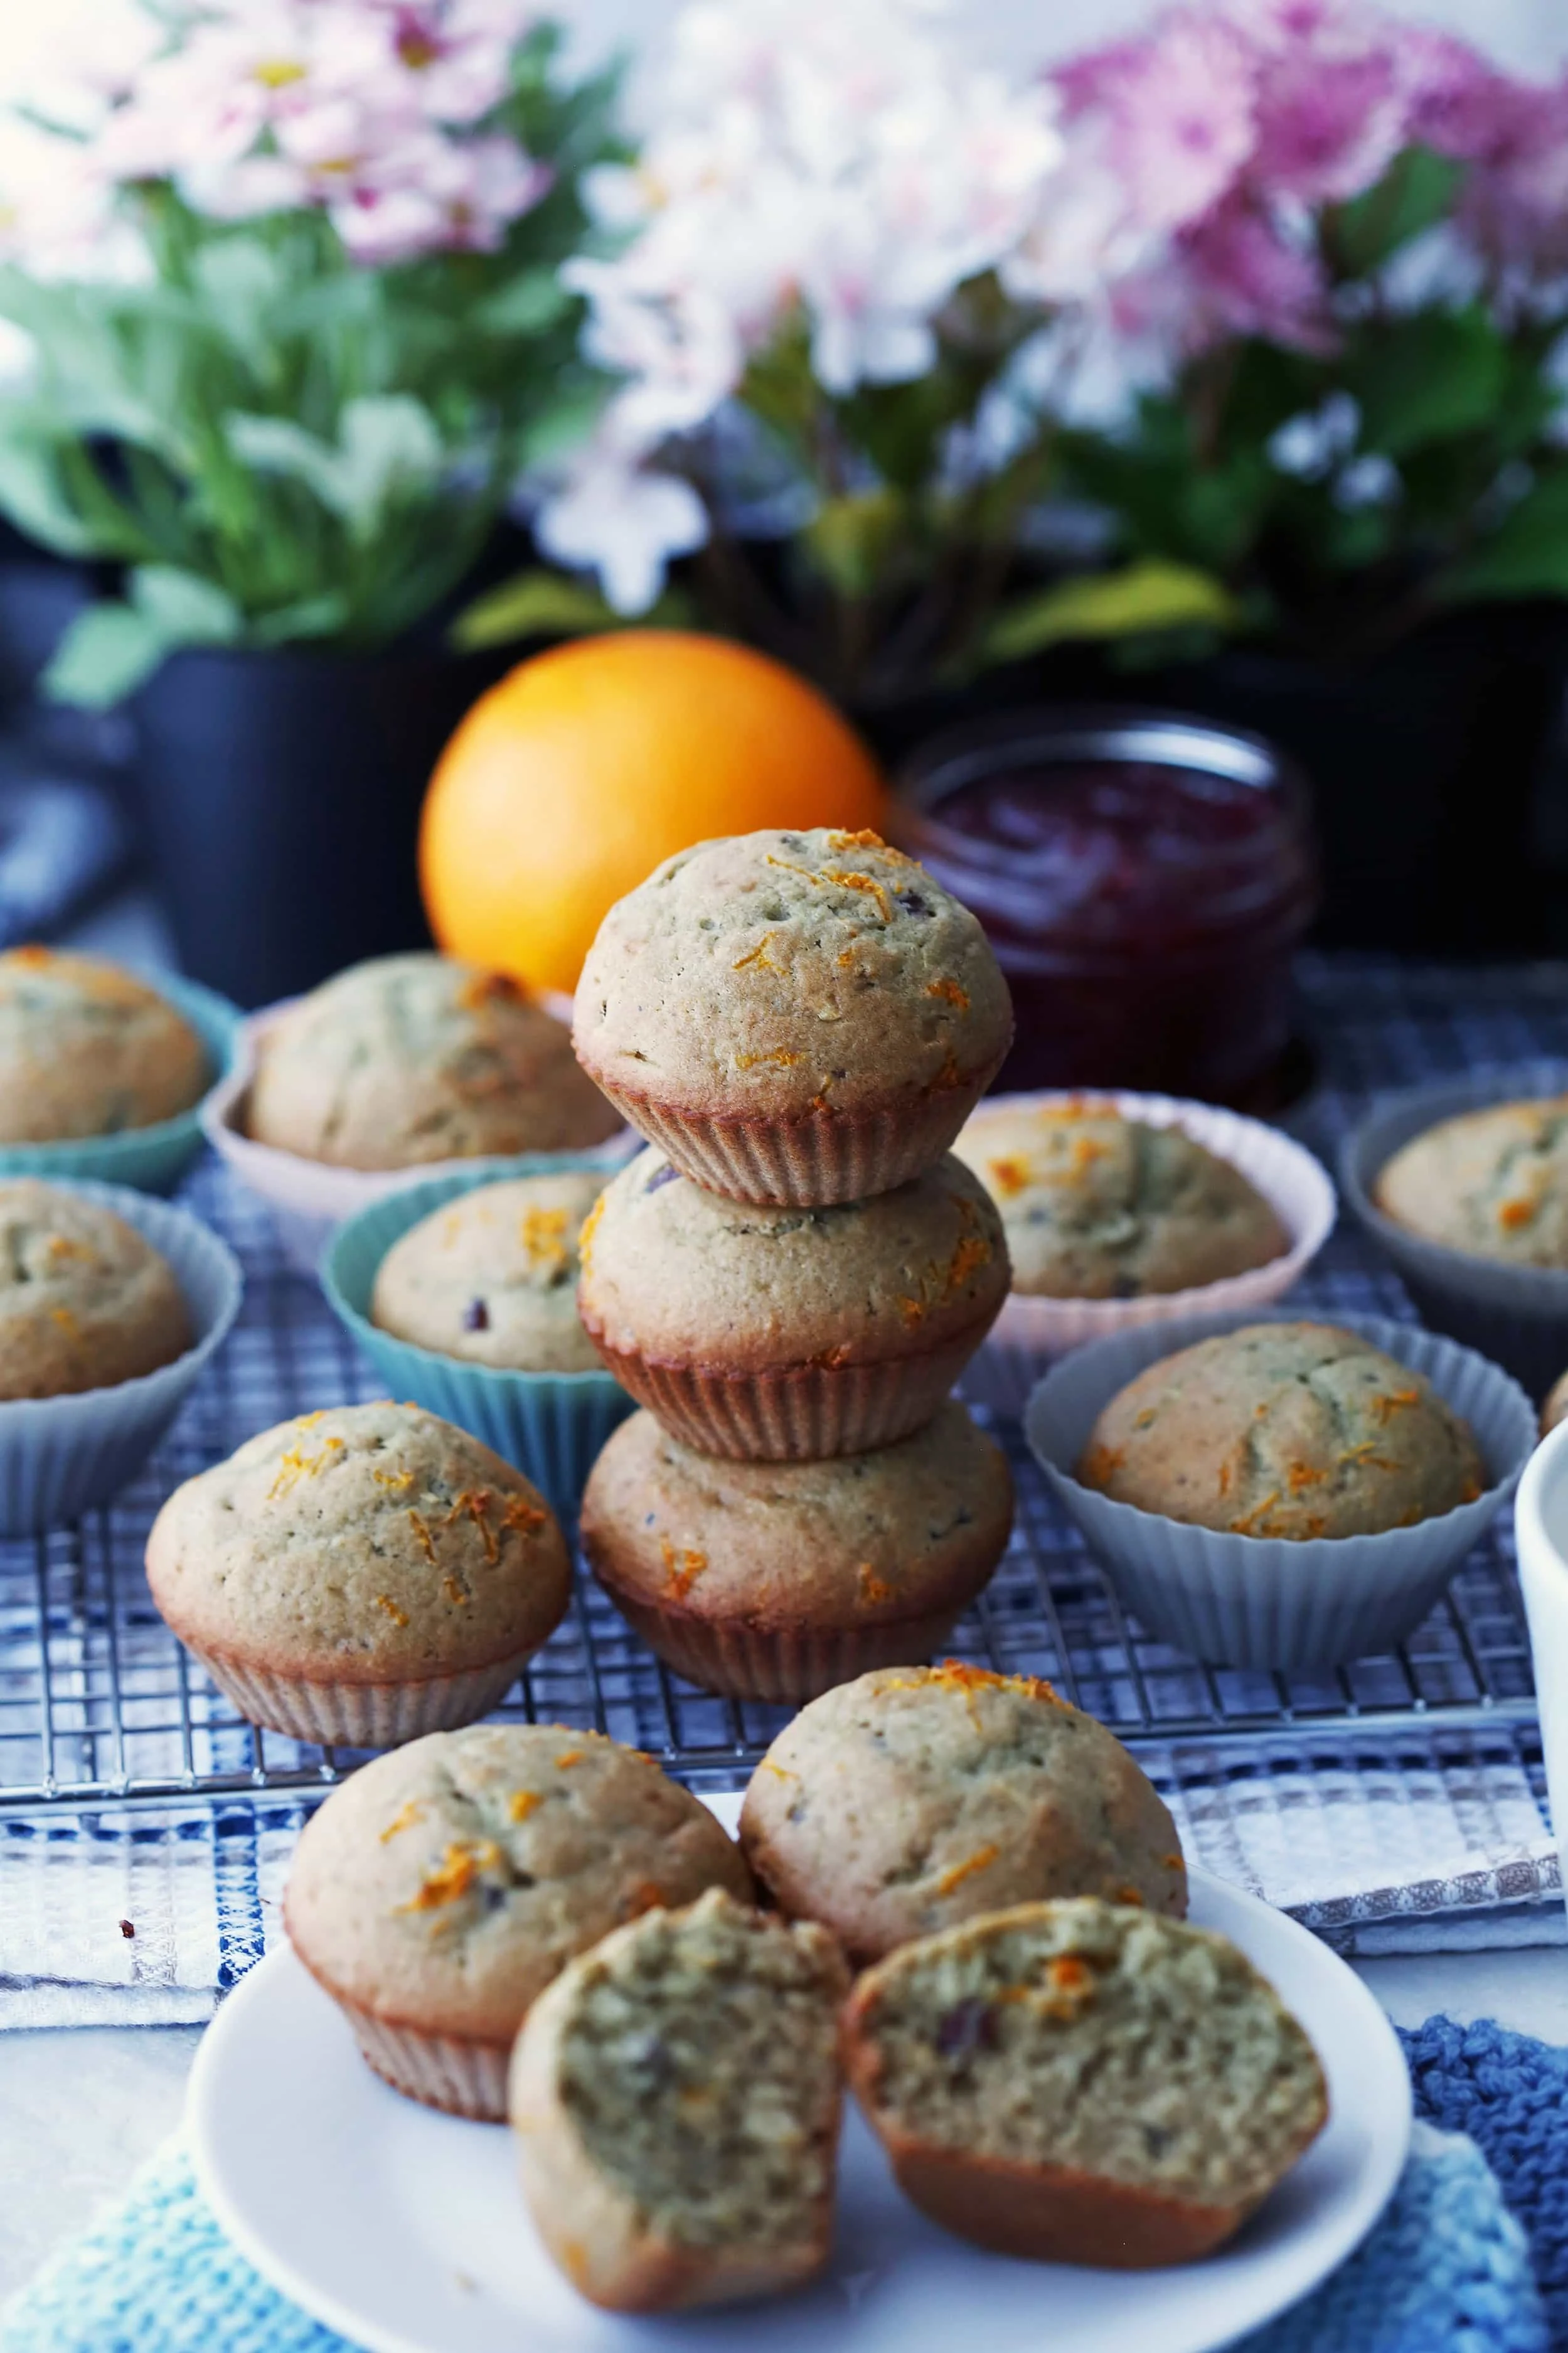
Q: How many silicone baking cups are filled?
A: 7